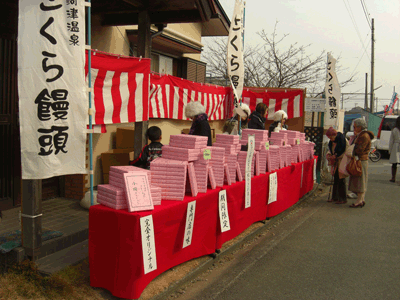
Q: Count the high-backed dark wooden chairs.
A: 0